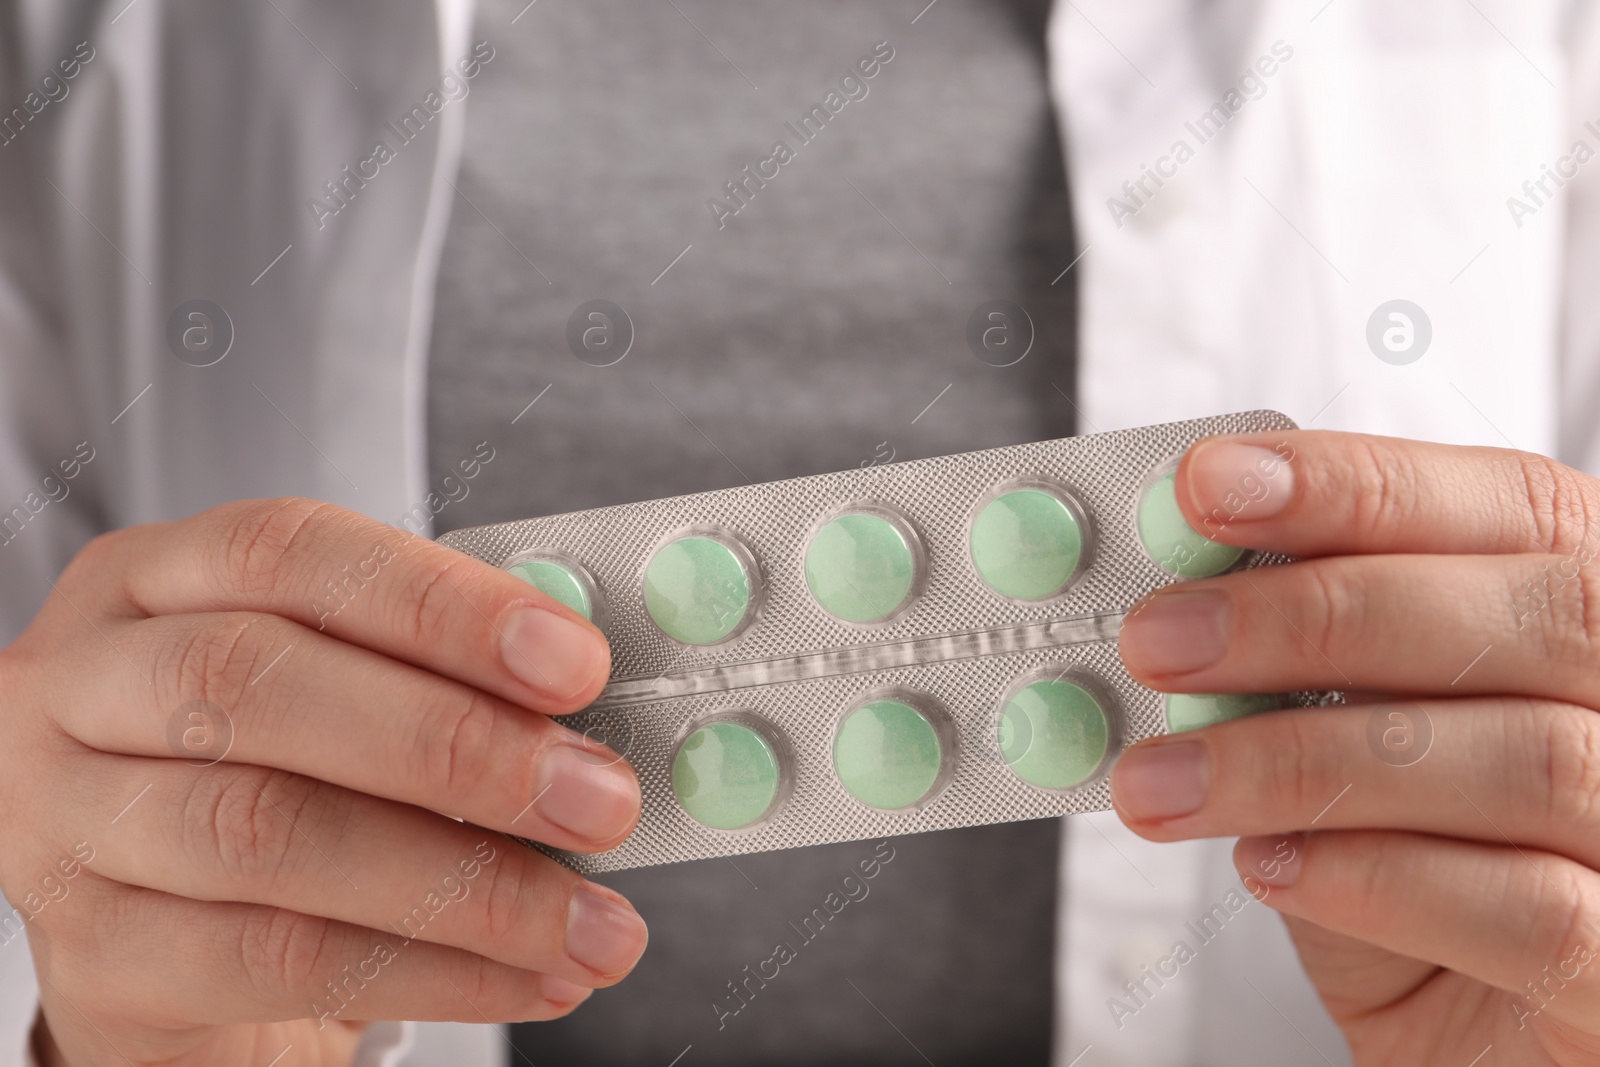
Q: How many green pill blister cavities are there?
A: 9